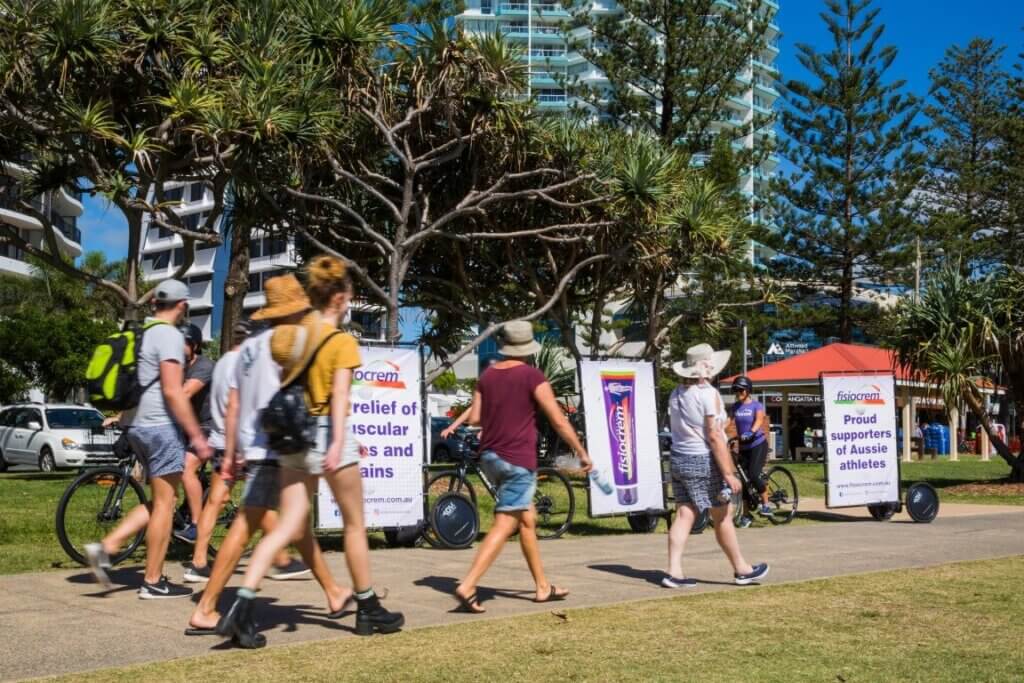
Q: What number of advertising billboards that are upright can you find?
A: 3